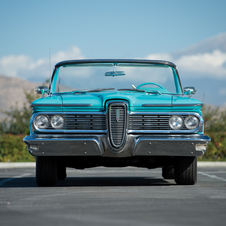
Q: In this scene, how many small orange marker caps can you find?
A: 0